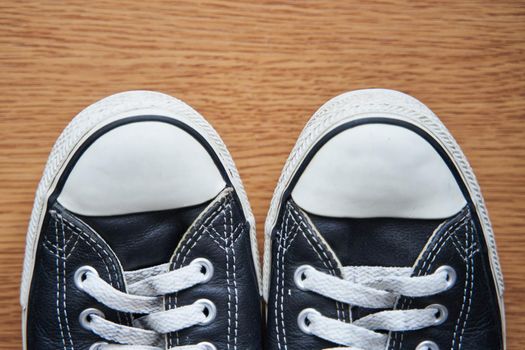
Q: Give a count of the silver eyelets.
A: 11